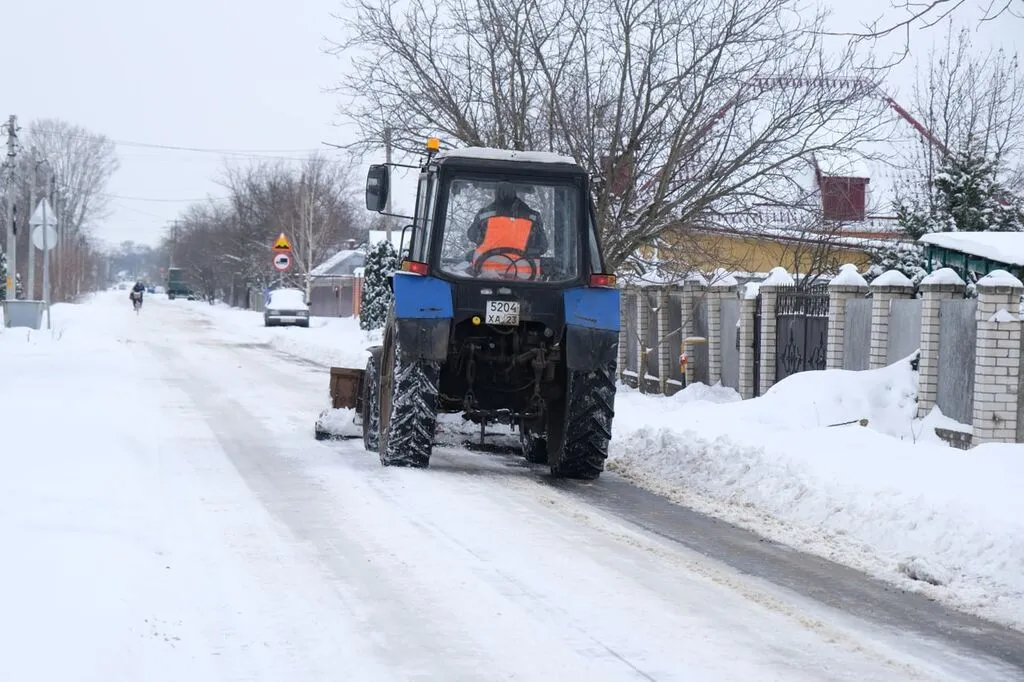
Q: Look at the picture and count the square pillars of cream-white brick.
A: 11